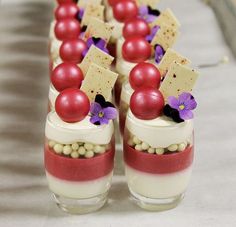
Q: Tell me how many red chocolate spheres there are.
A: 12